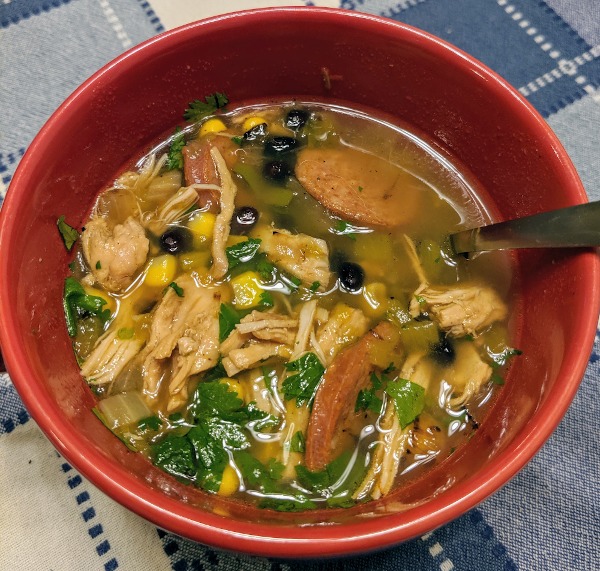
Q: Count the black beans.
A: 8